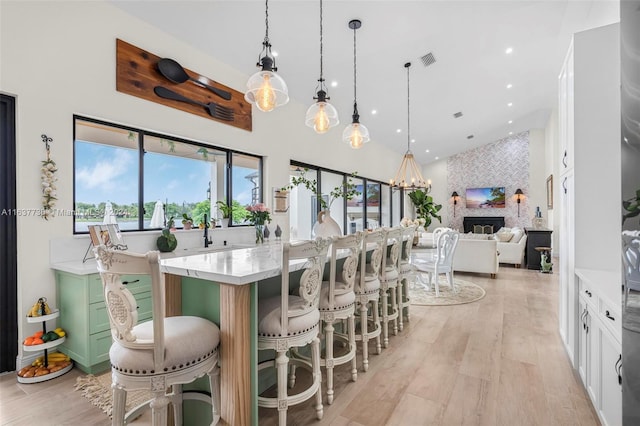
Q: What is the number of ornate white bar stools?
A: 6